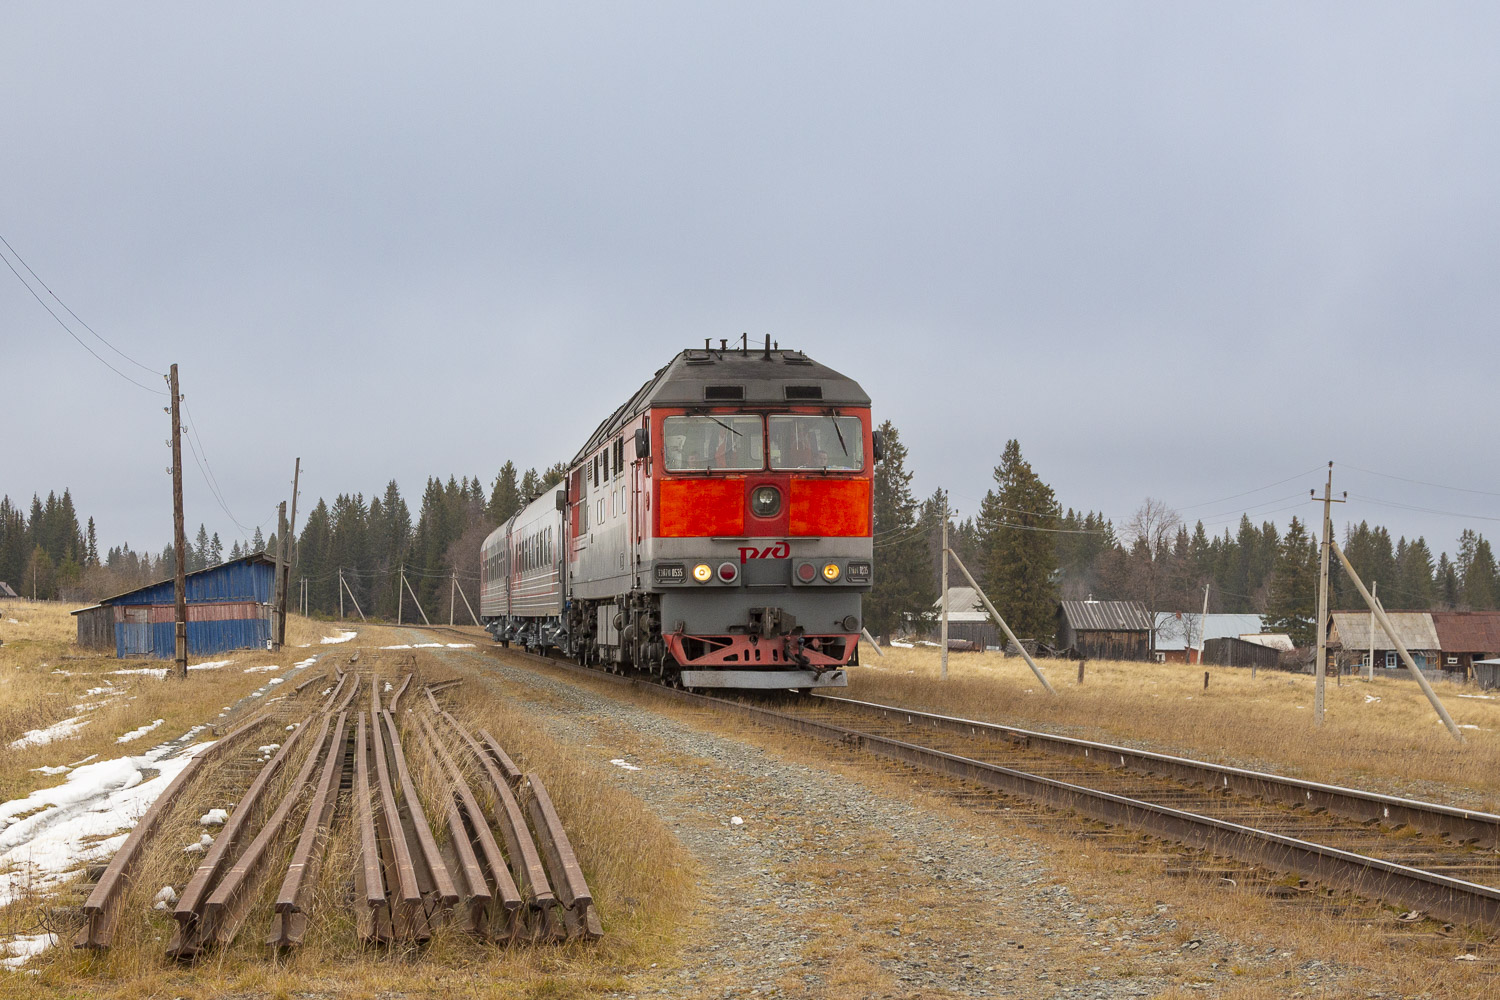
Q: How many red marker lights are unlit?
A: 2